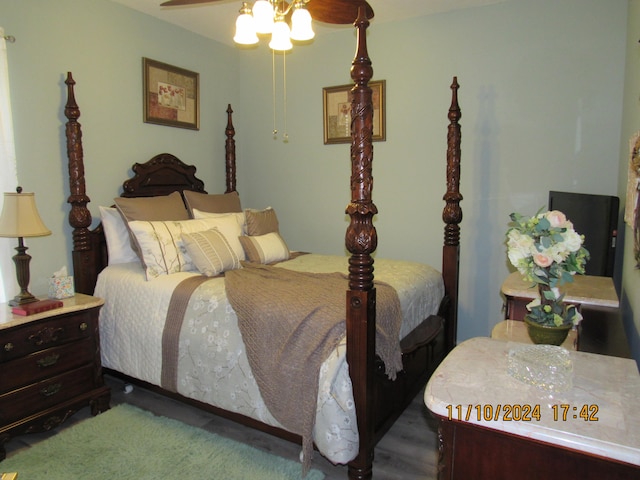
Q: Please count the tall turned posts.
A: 4